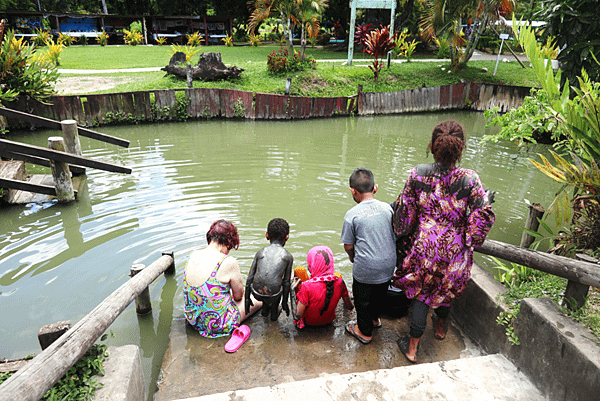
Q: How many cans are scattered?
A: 0